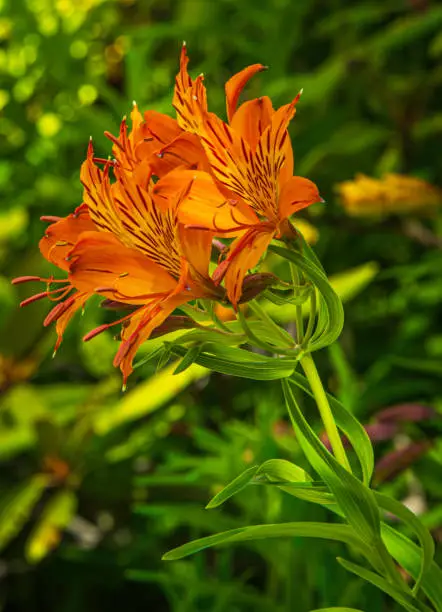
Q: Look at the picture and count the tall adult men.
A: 0